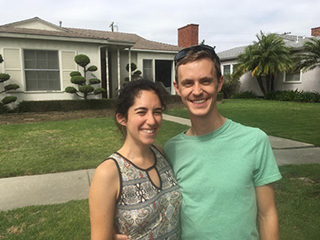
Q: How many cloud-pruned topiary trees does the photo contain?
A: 3